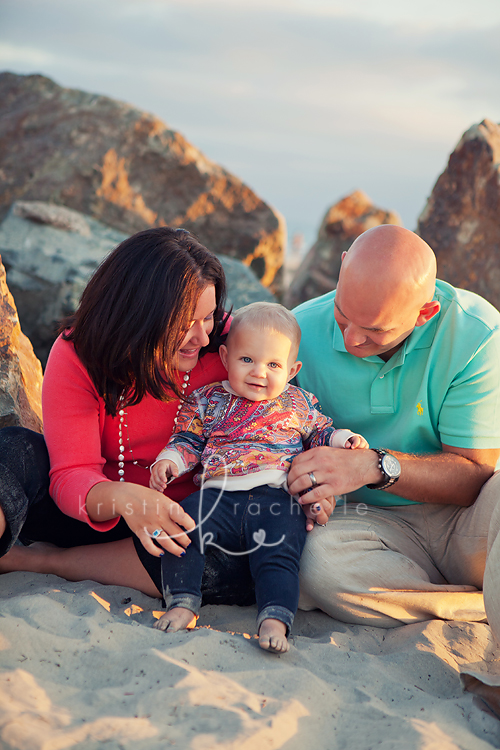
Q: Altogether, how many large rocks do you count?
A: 5